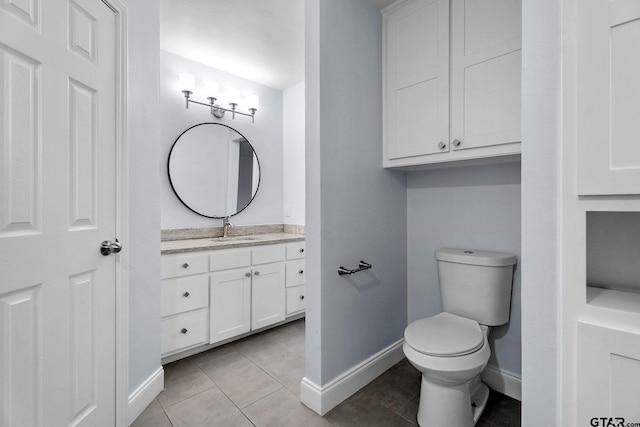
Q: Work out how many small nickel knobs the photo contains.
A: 10